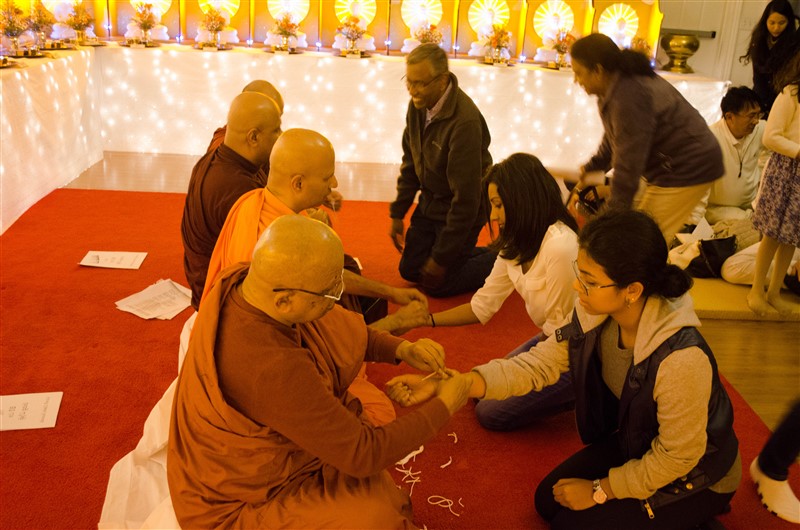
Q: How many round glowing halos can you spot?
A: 9